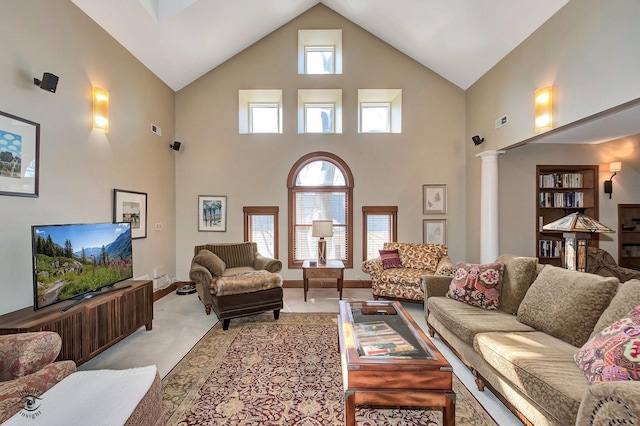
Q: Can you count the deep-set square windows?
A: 4